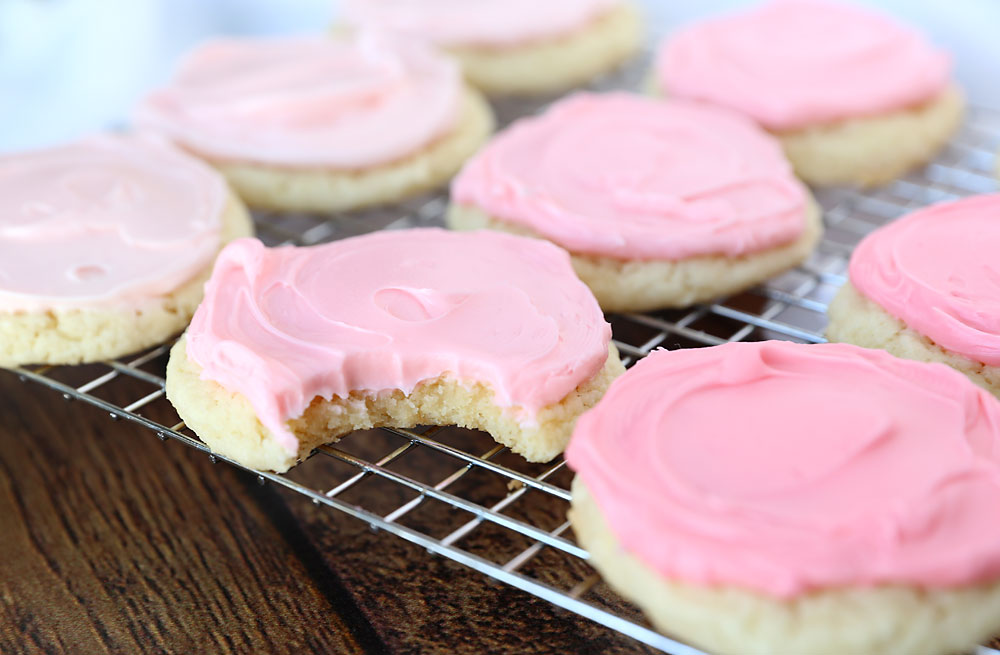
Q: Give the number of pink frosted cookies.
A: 8